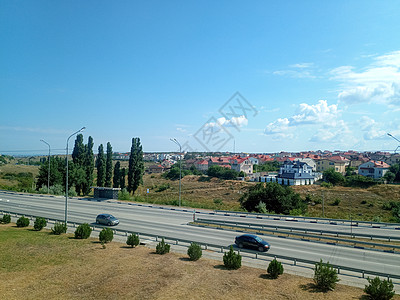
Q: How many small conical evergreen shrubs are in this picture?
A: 13